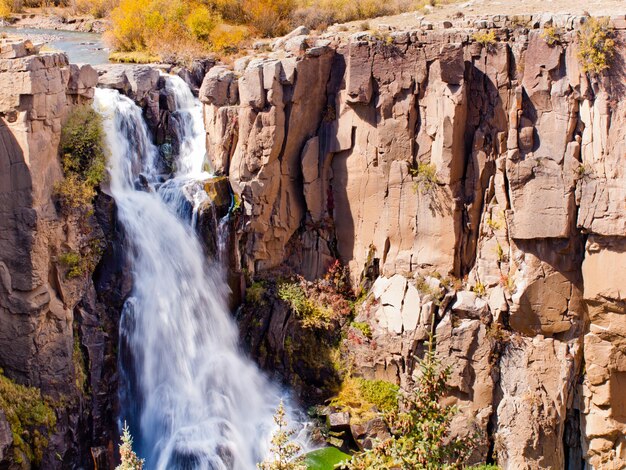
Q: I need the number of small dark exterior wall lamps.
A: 0